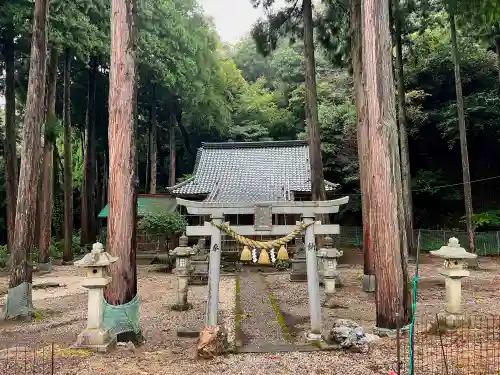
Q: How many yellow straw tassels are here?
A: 3